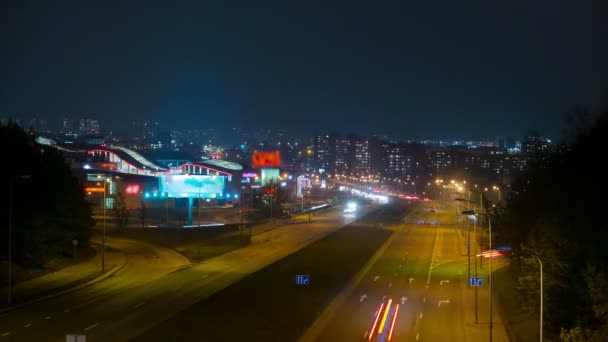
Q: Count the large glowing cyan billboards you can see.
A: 1